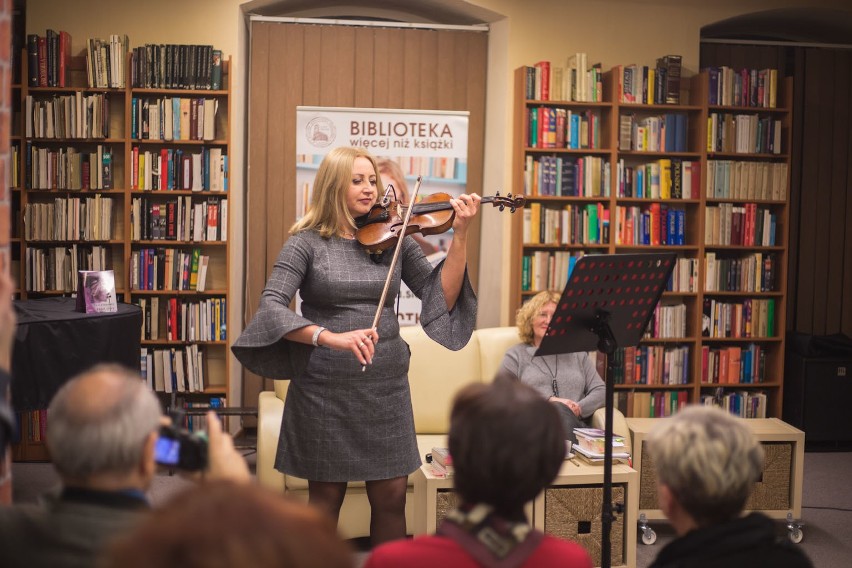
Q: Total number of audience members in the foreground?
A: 4